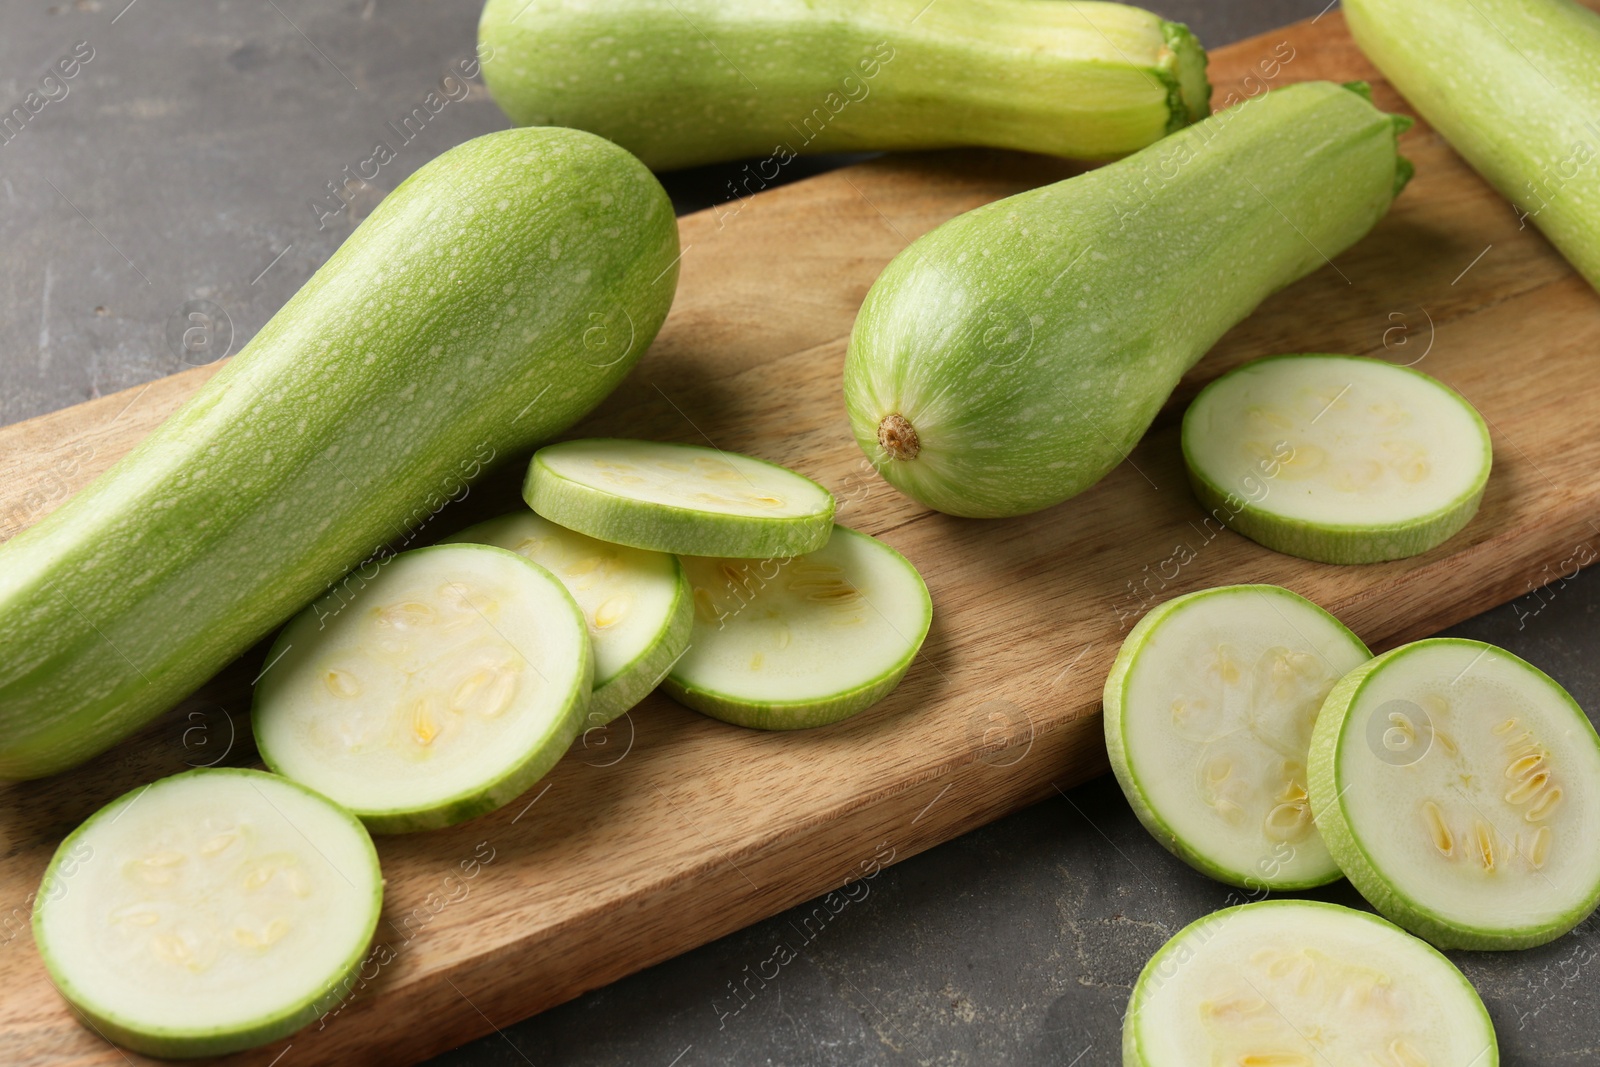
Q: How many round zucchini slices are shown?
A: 9